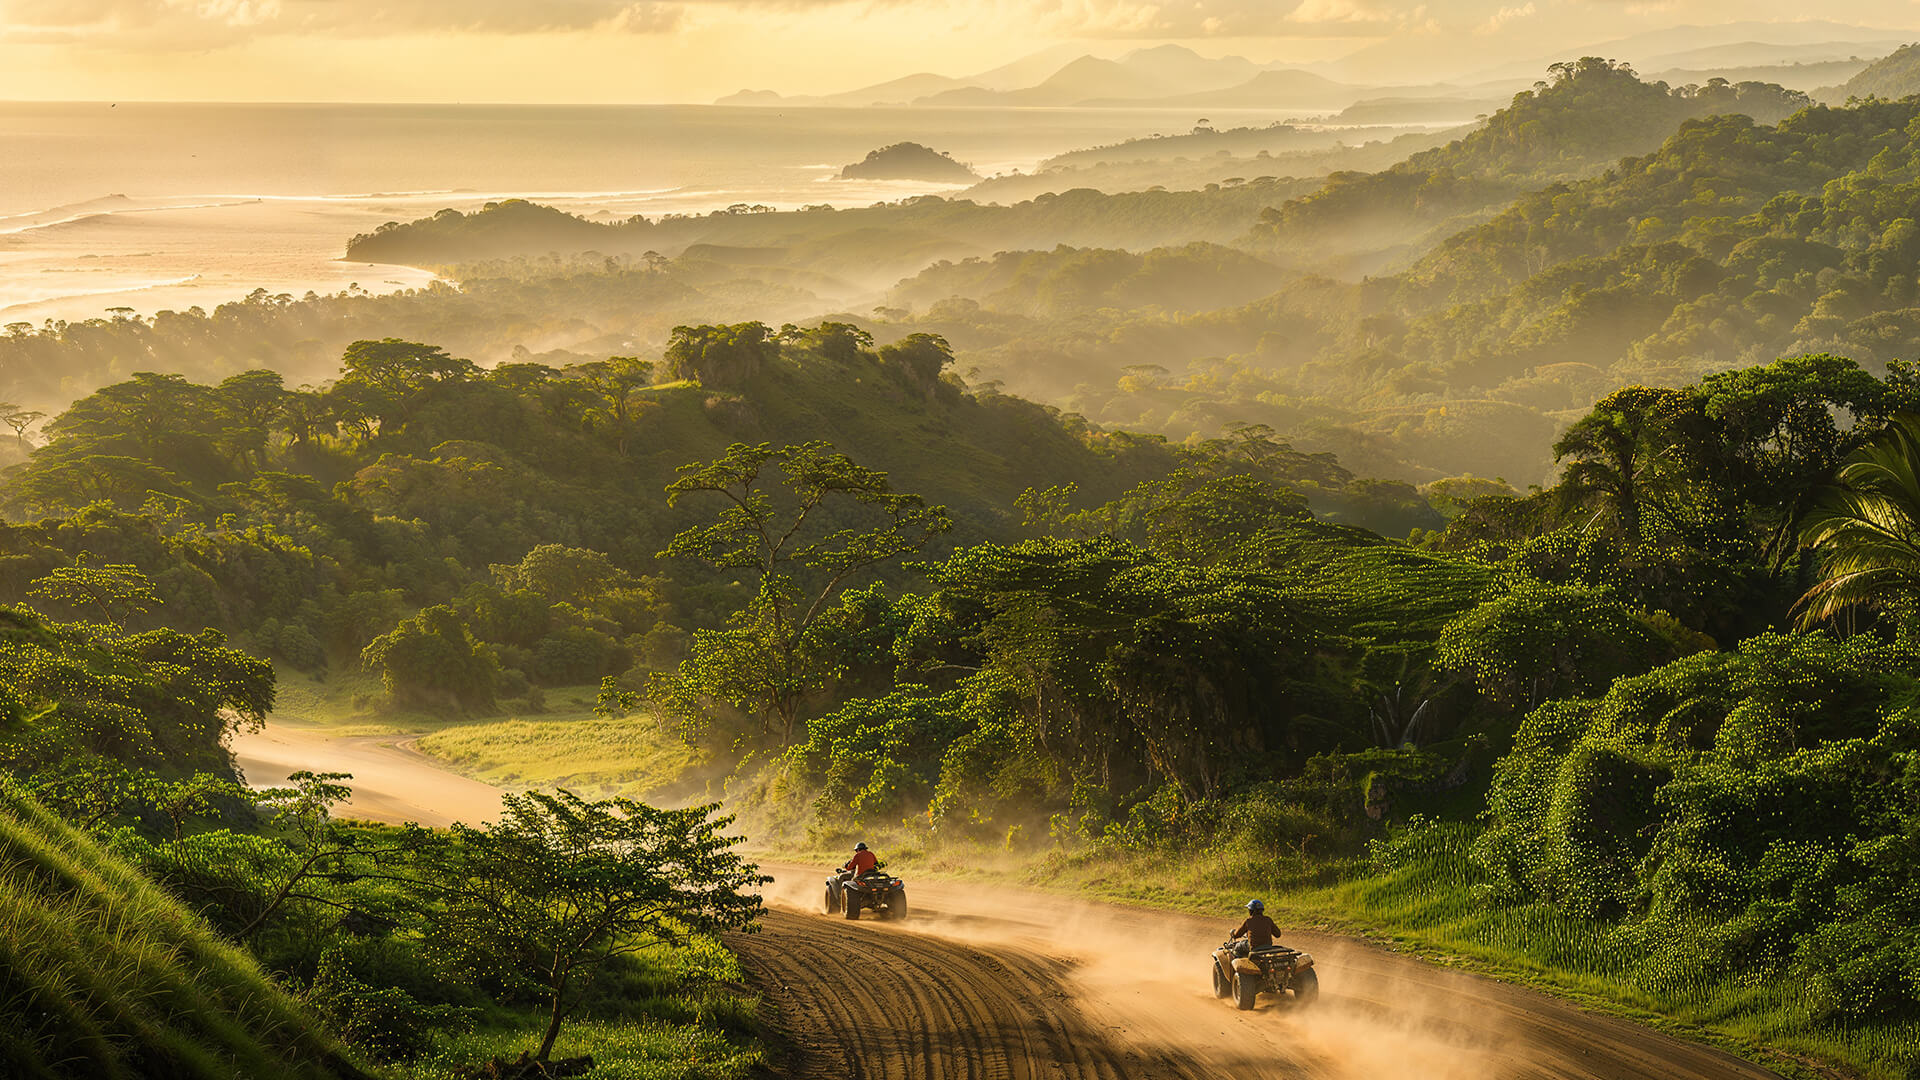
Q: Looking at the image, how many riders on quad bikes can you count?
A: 2